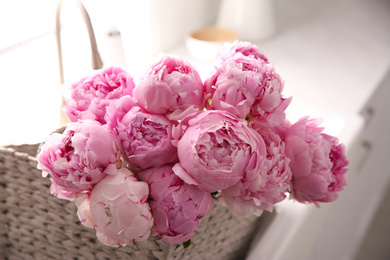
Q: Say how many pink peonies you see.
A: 11